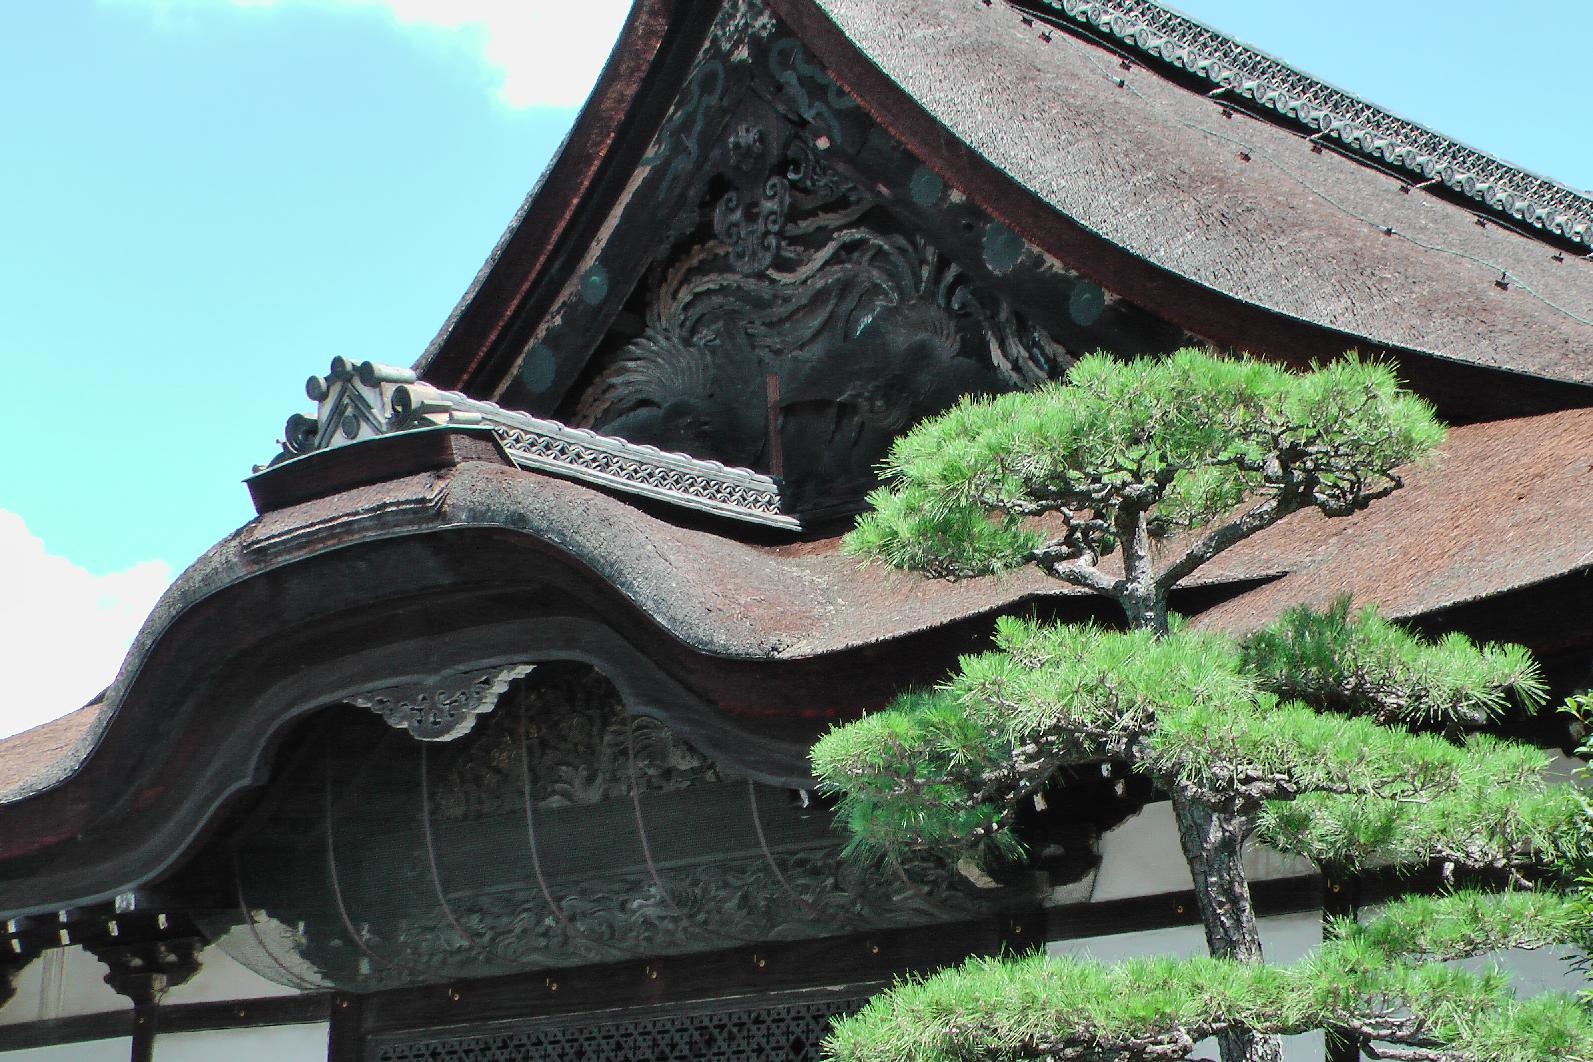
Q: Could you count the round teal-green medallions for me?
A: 5